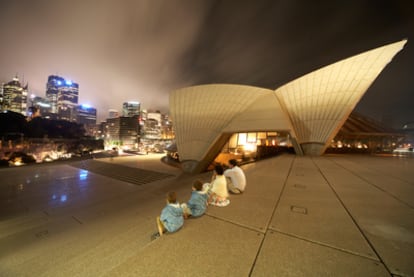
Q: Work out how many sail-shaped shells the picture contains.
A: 2